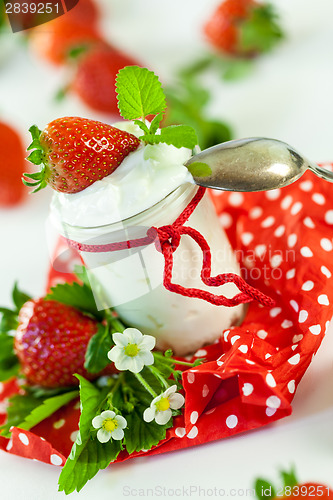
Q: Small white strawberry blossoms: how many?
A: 3